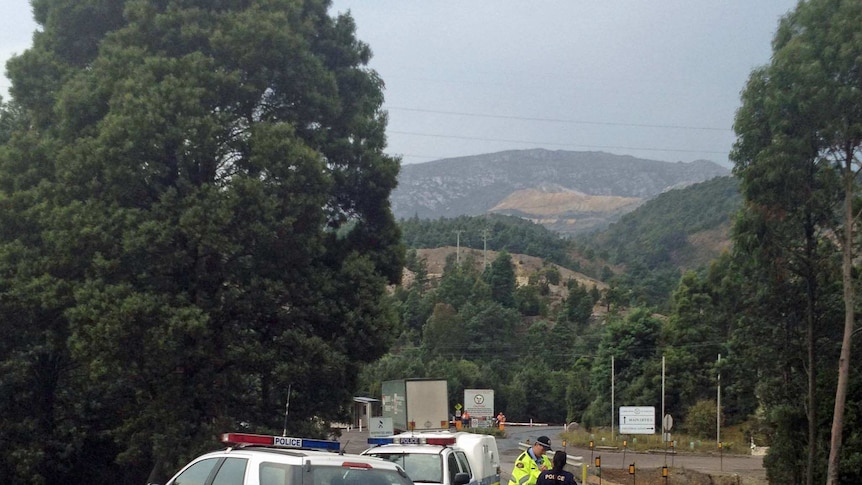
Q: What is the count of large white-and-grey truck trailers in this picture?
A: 1